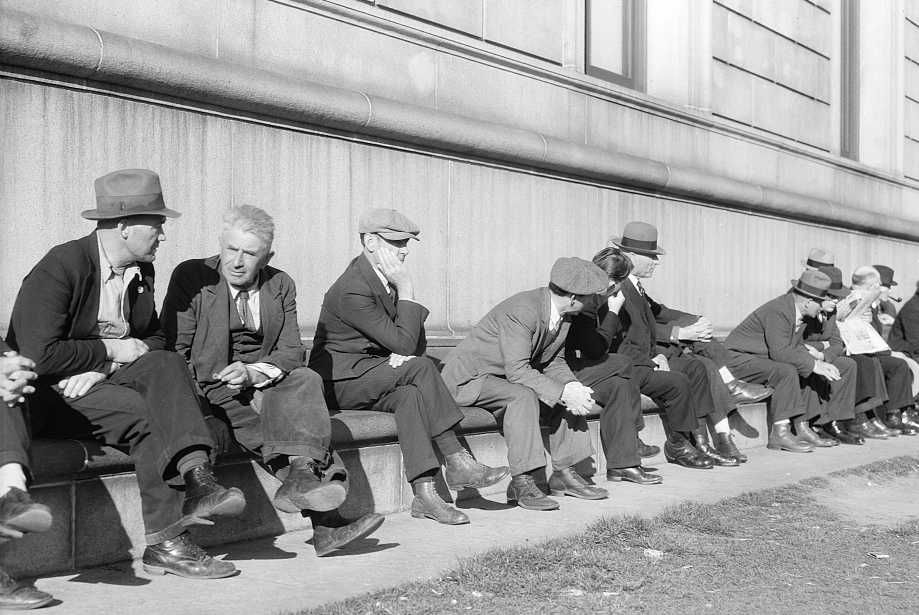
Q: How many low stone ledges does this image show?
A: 1